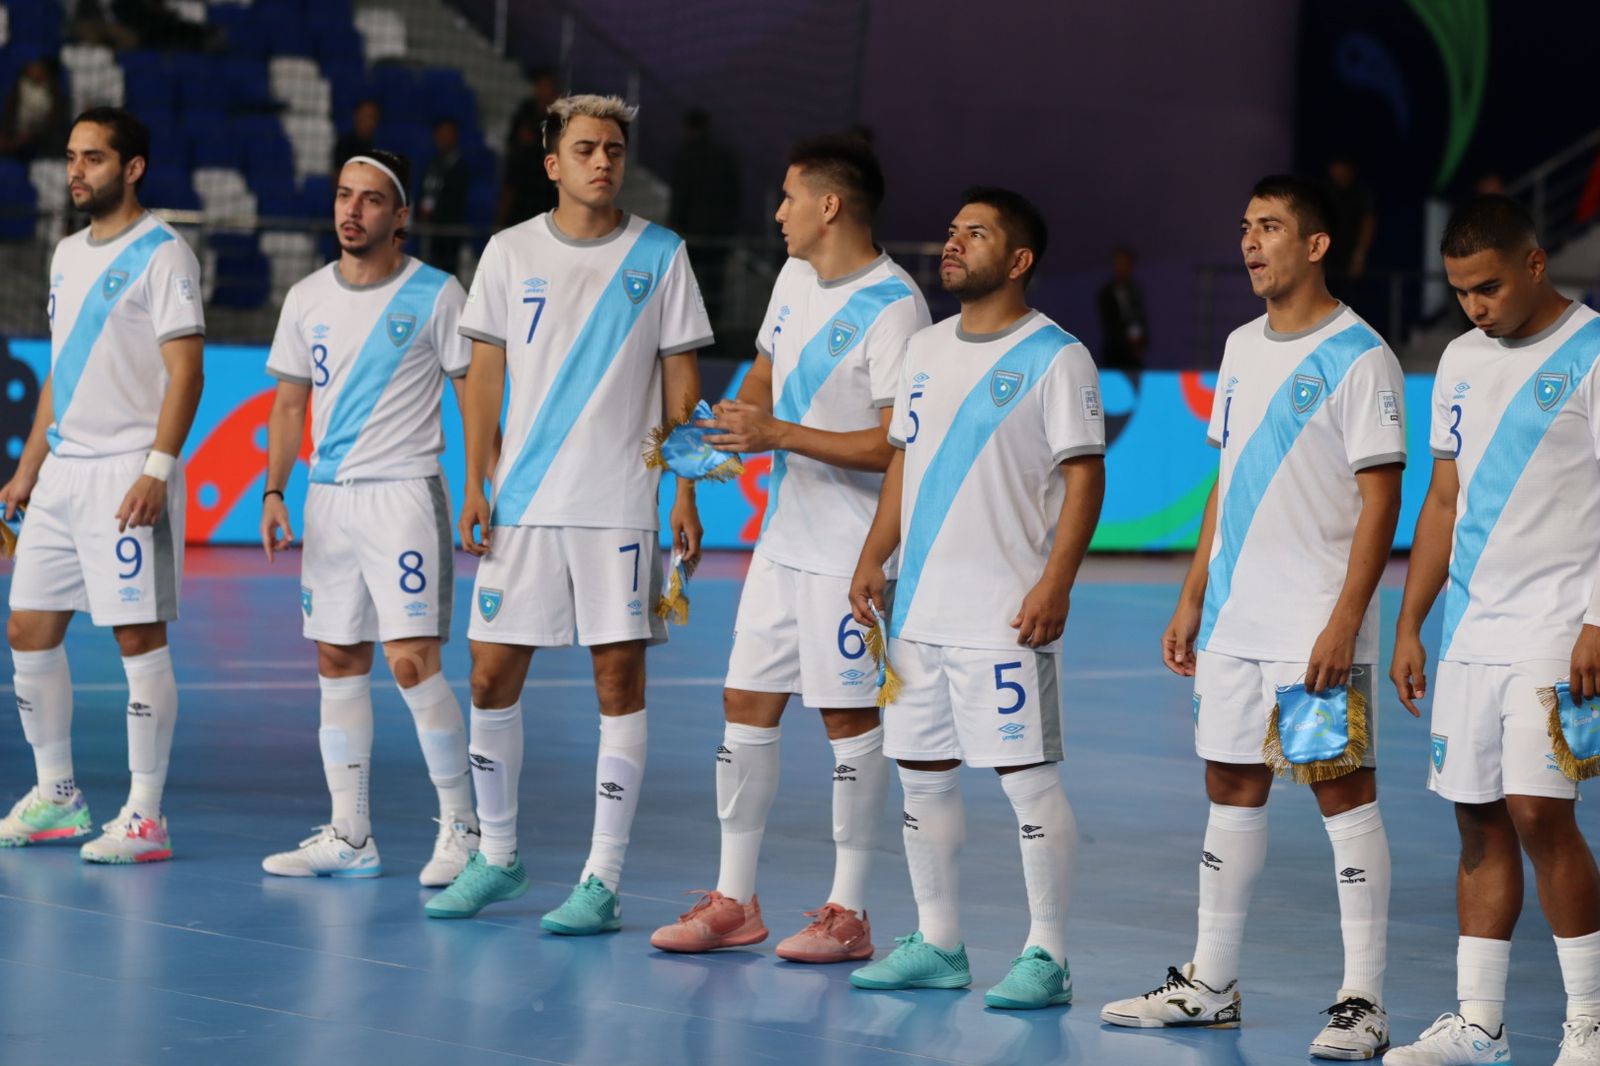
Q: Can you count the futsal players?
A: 7